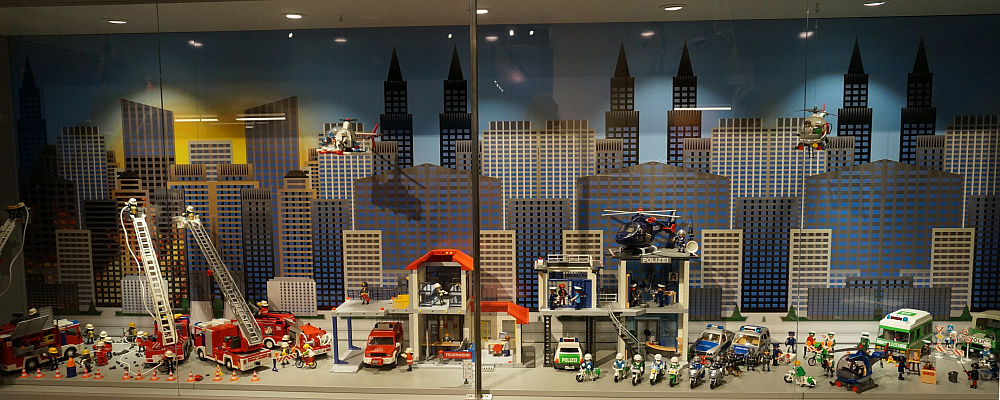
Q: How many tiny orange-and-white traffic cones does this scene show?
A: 13